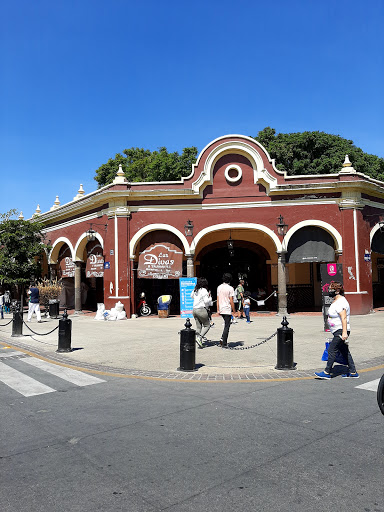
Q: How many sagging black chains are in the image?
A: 3